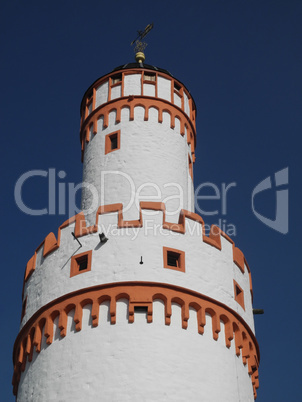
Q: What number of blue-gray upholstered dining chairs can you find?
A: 0